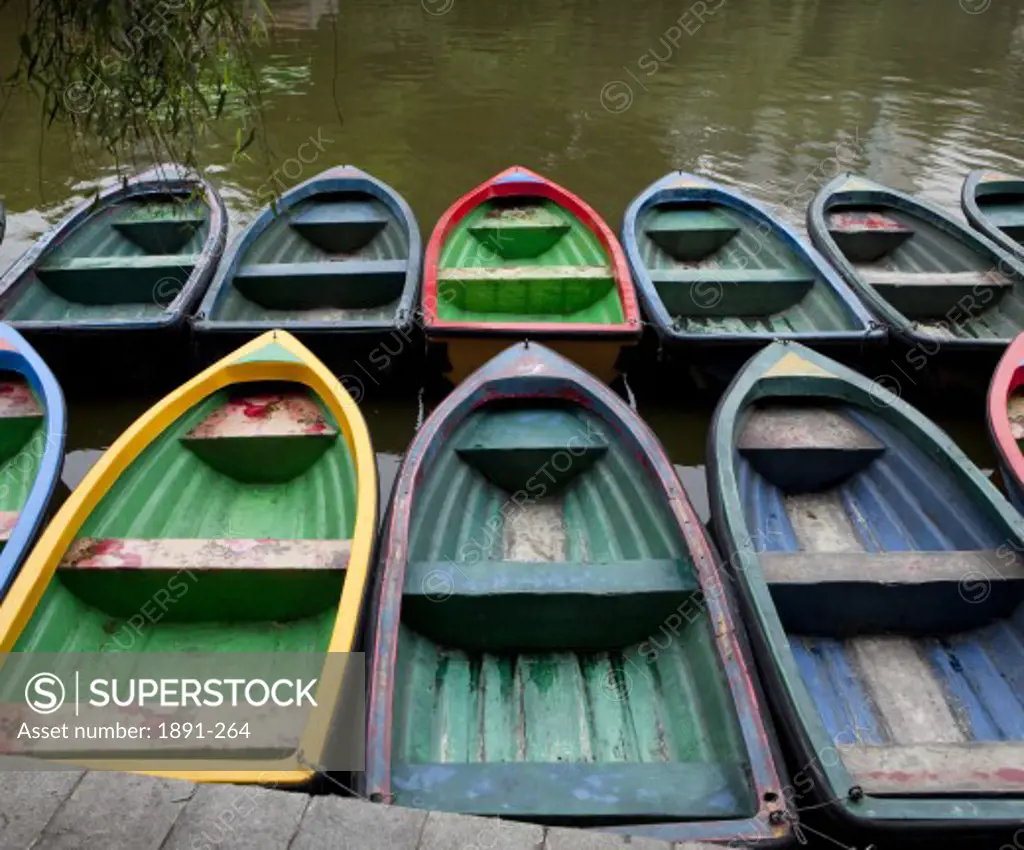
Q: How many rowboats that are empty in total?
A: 11